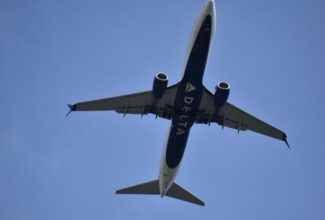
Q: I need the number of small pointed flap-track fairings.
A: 6